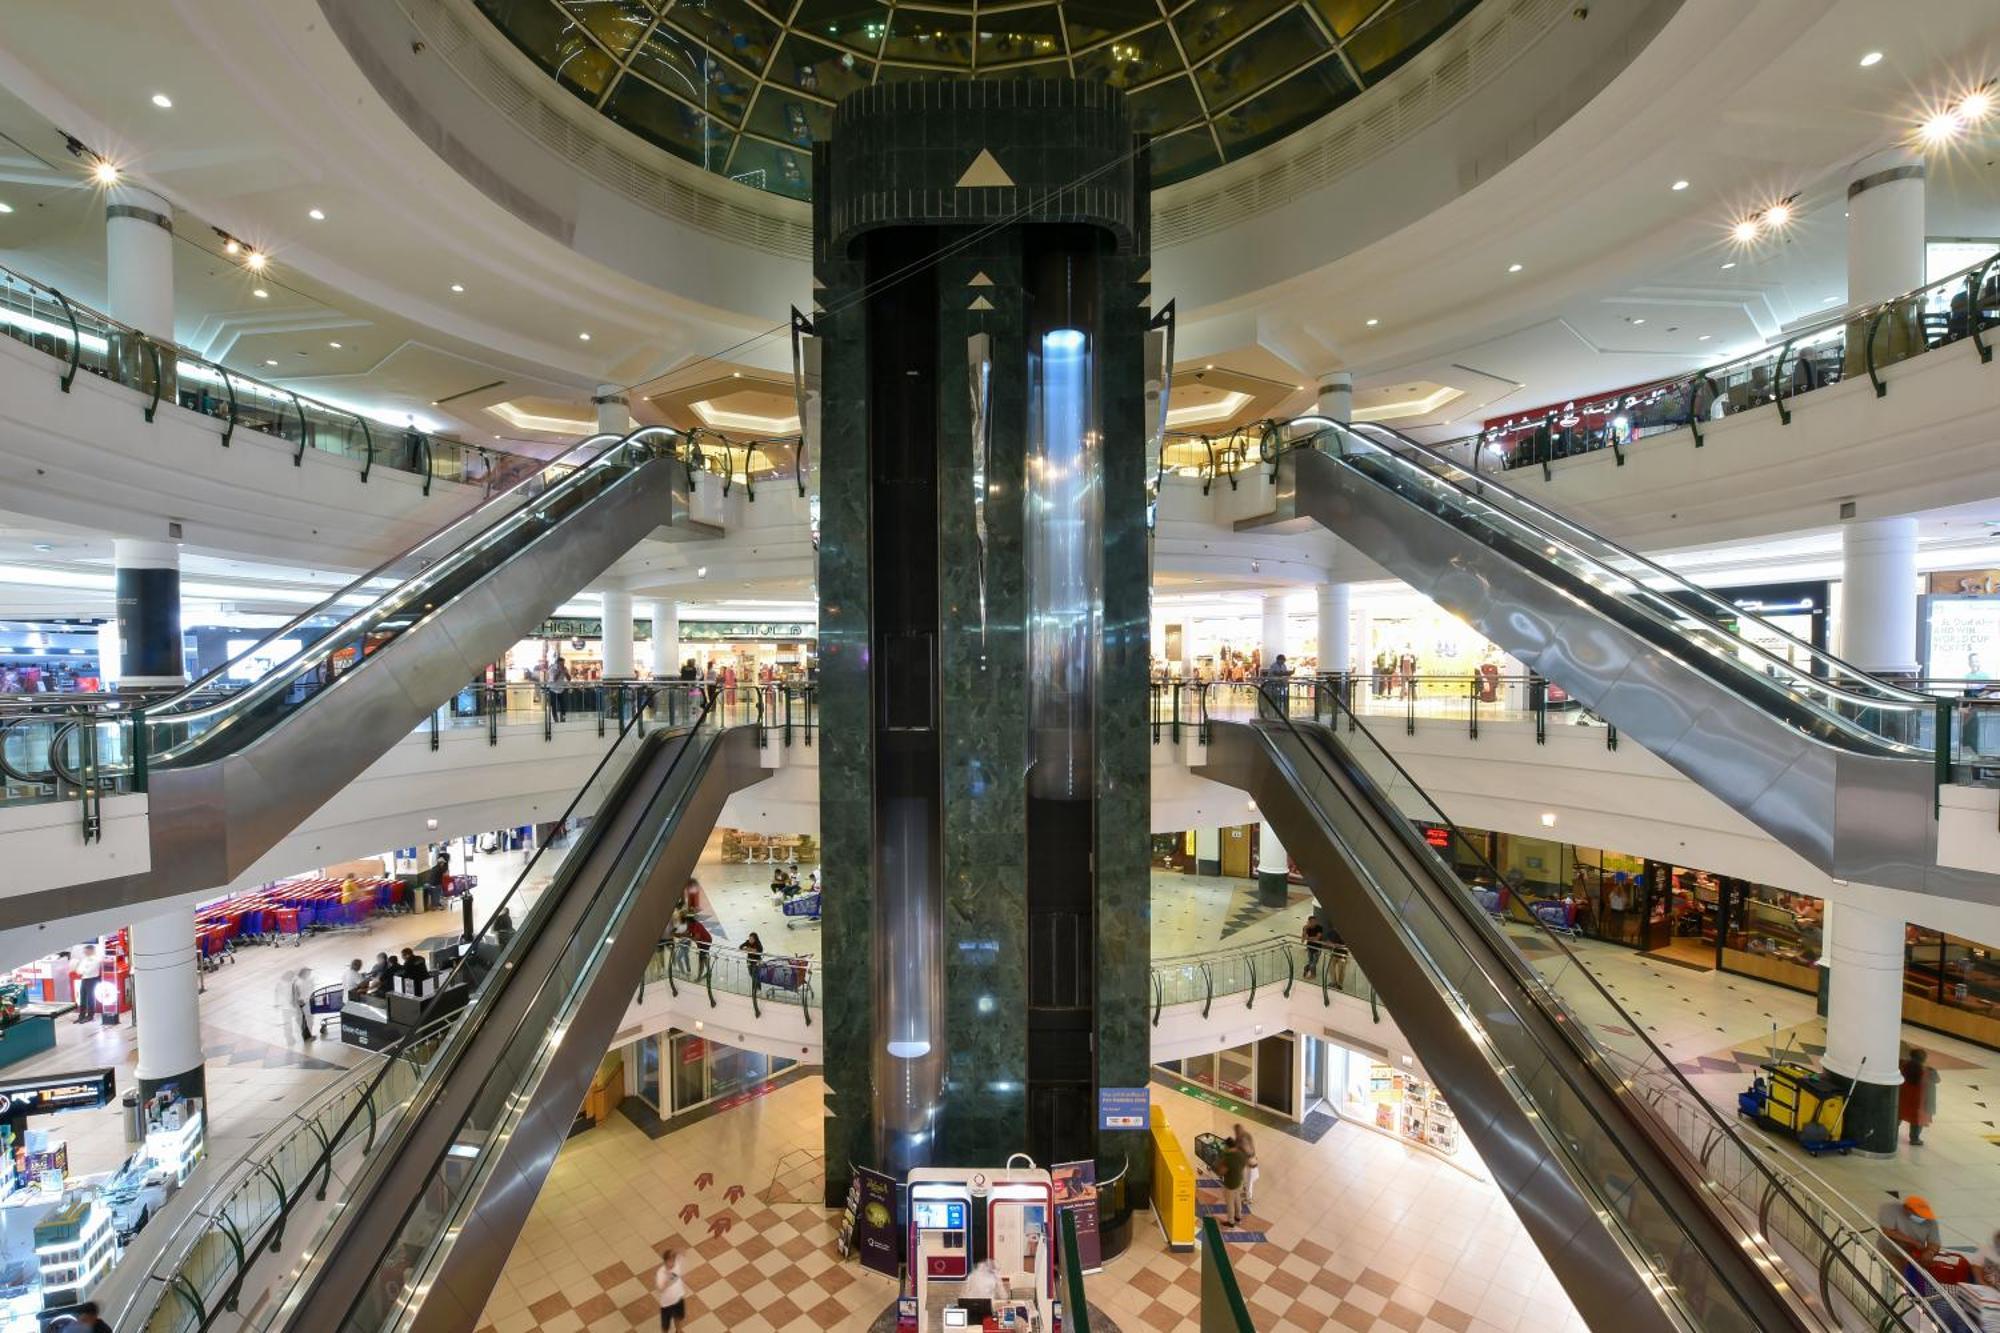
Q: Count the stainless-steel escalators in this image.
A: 4